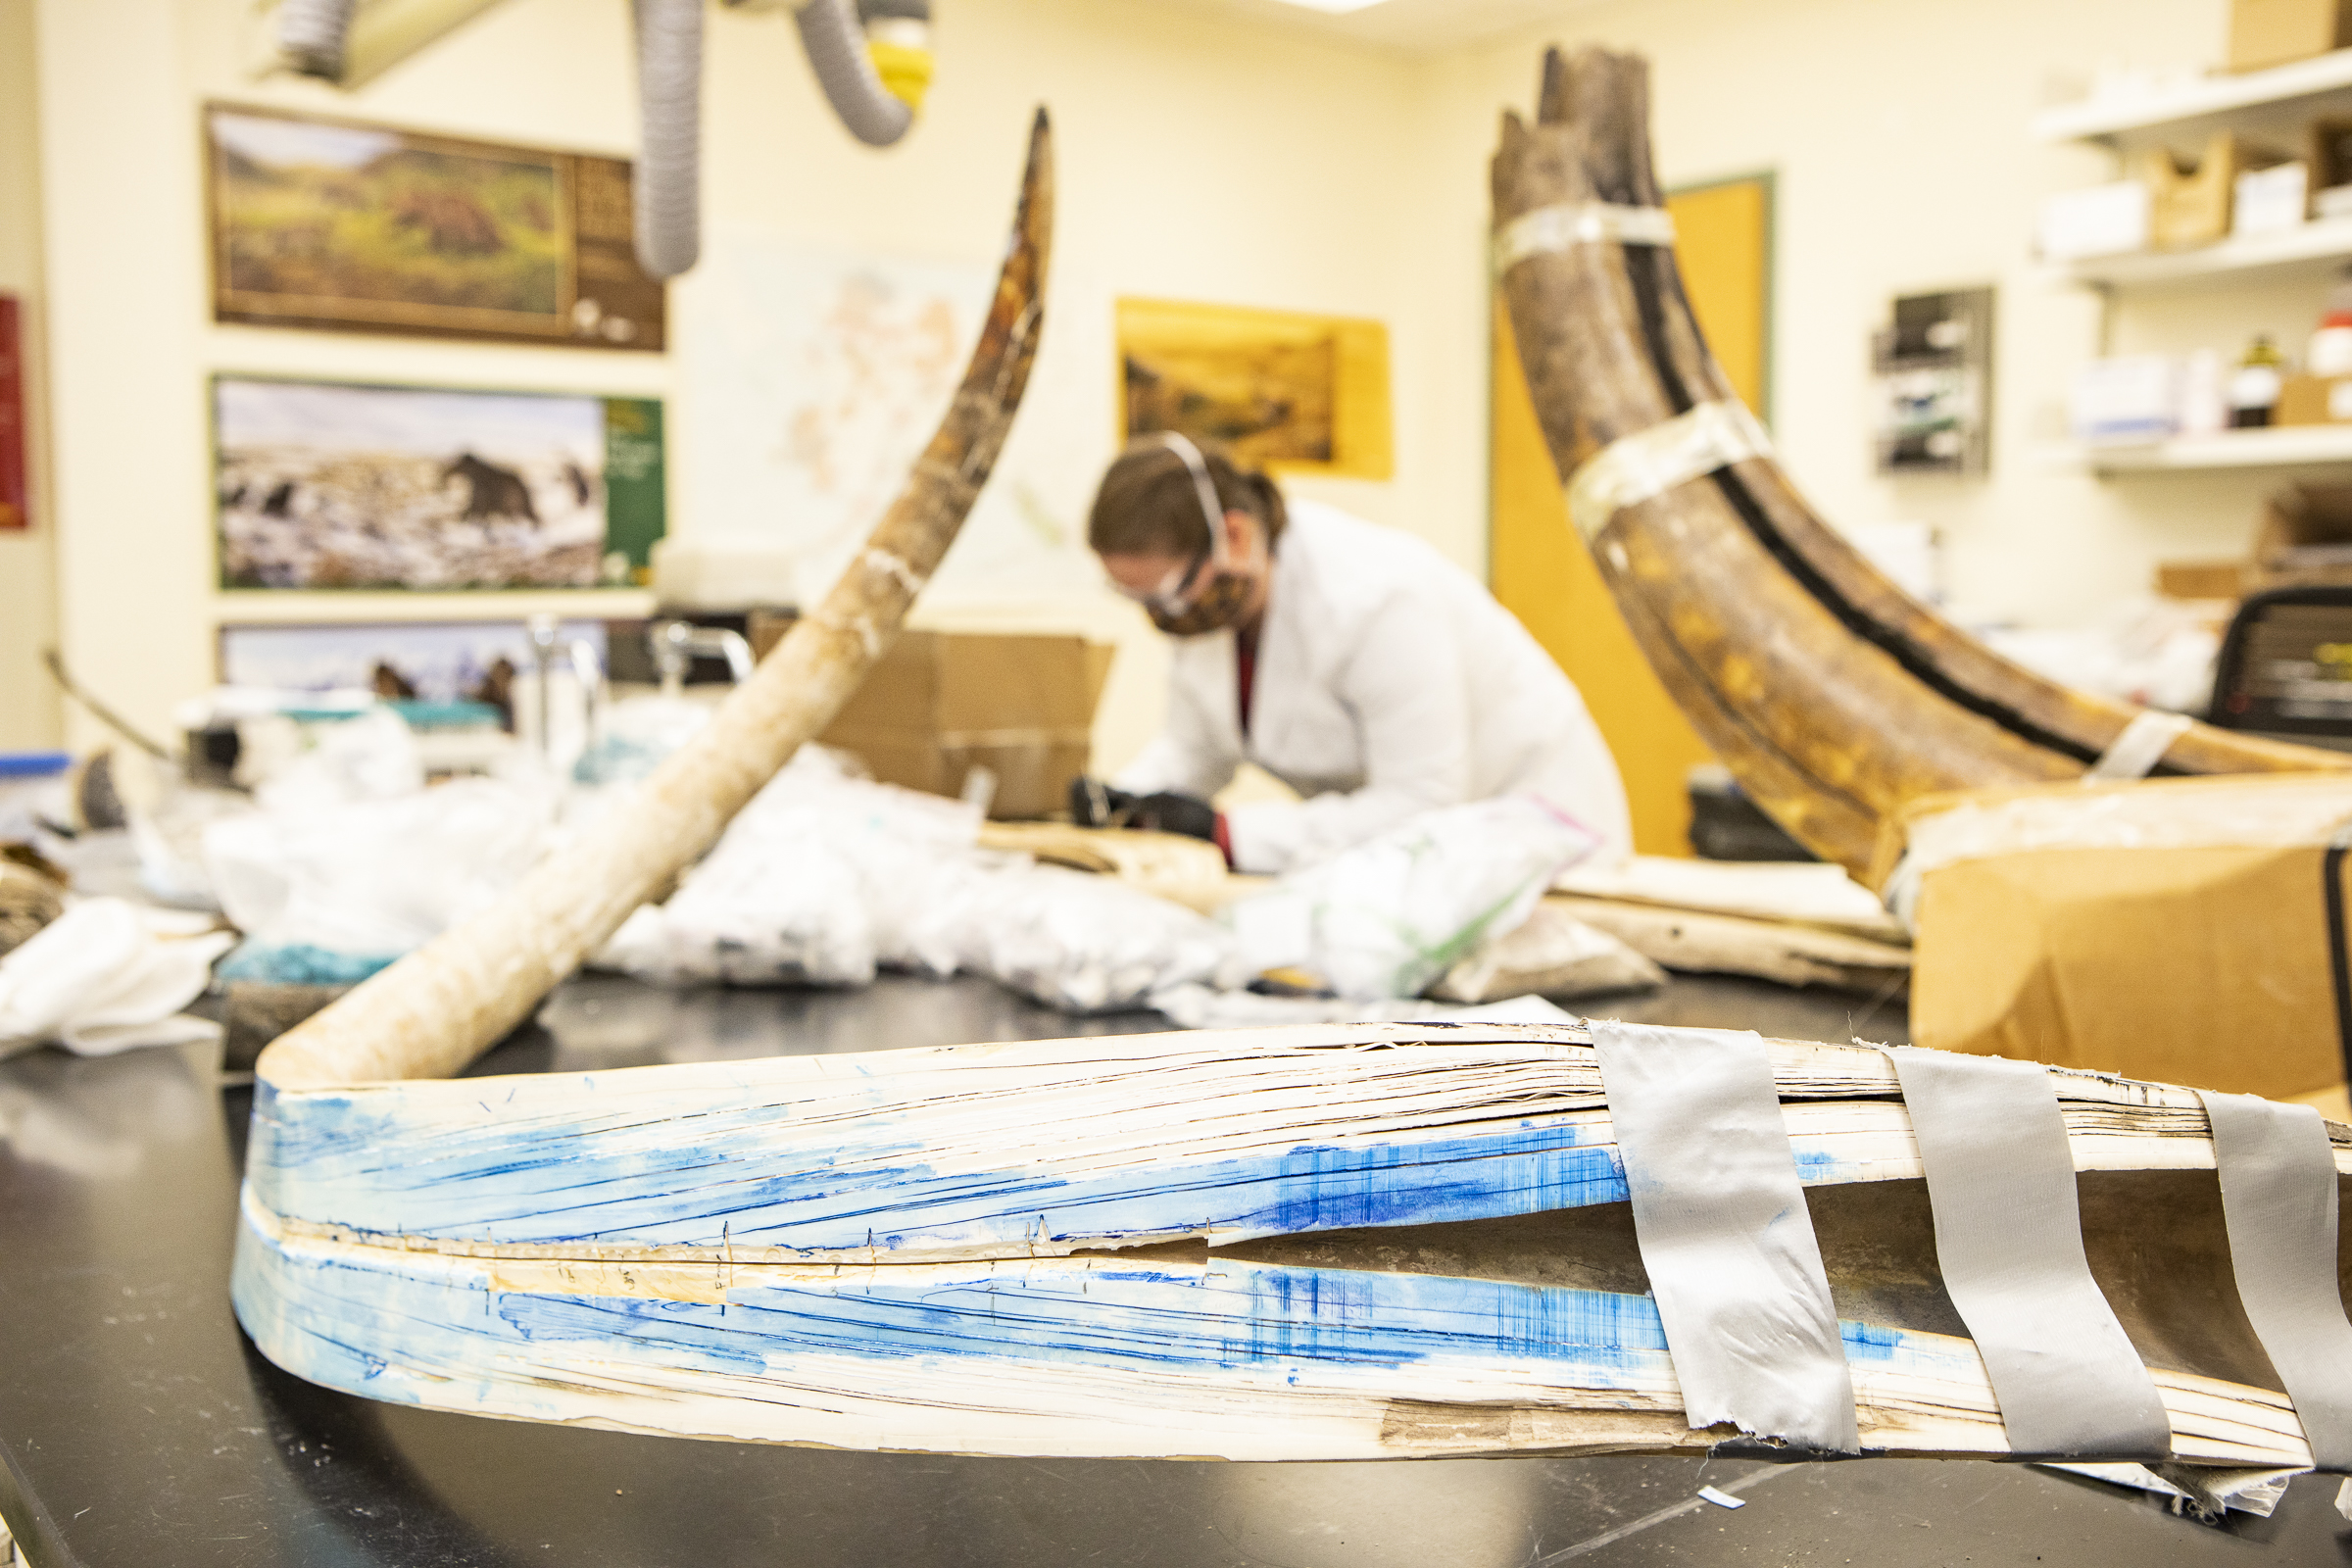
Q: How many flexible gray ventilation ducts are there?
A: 3